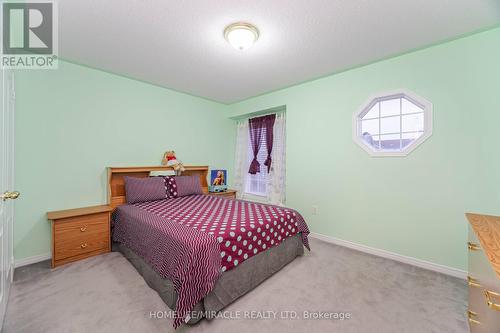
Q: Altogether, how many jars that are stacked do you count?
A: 0